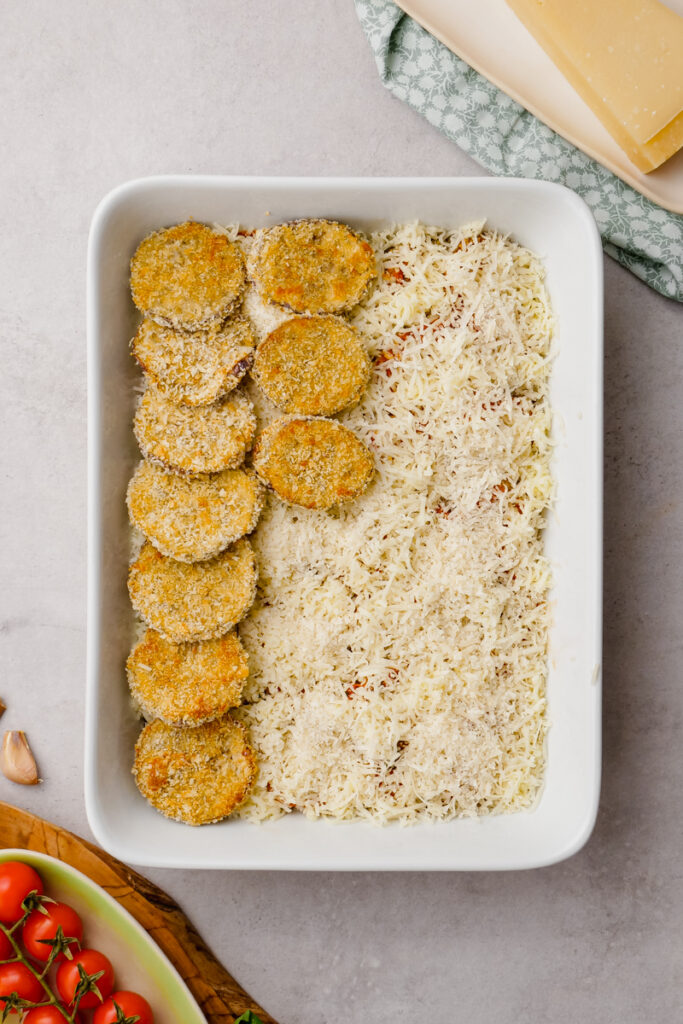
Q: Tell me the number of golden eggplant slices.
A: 10